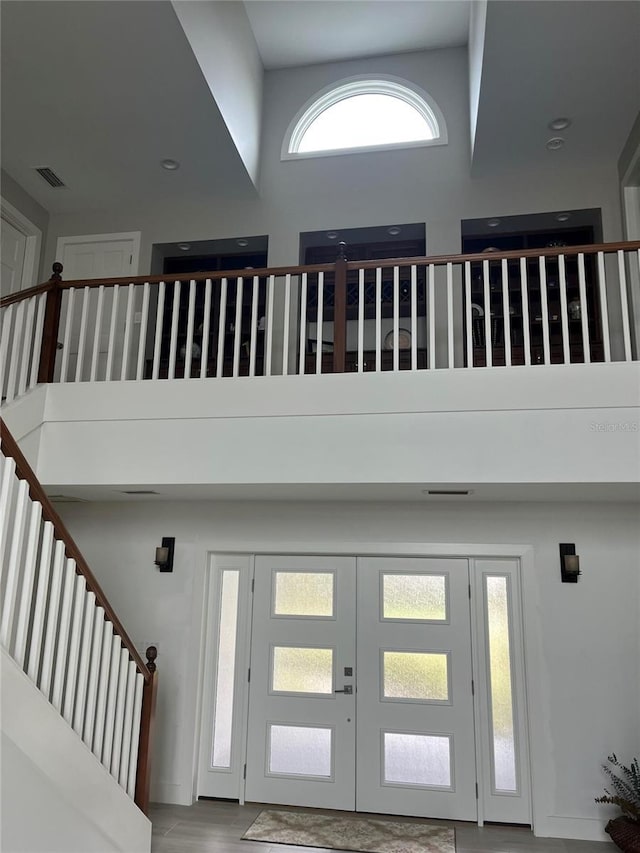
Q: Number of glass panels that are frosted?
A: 8